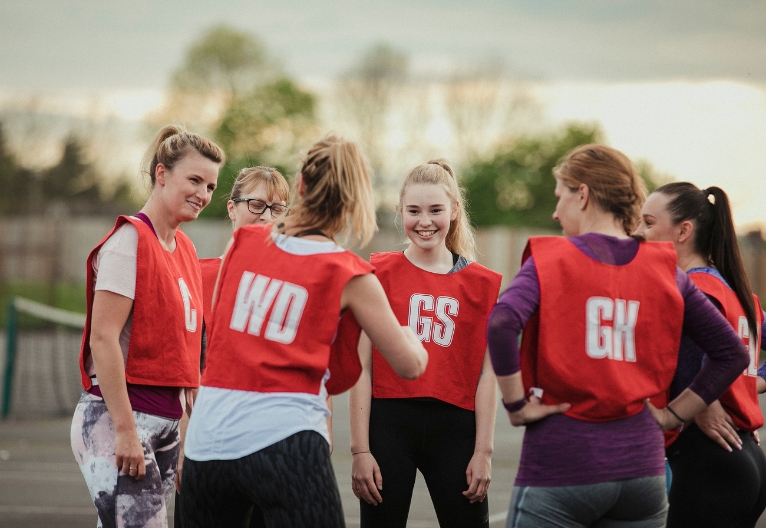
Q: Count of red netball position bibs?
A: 6